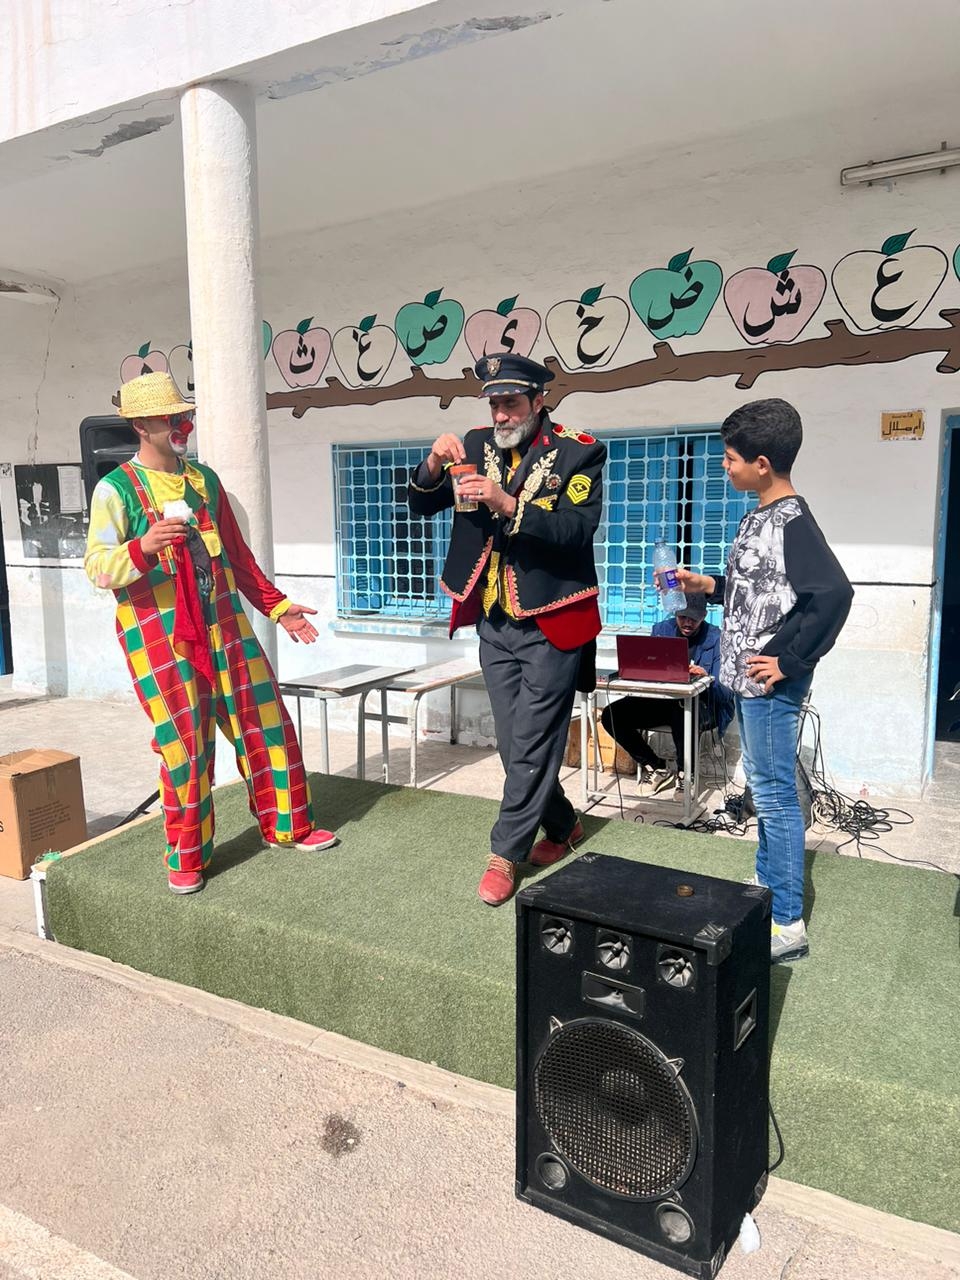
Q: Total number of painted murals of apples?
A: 12